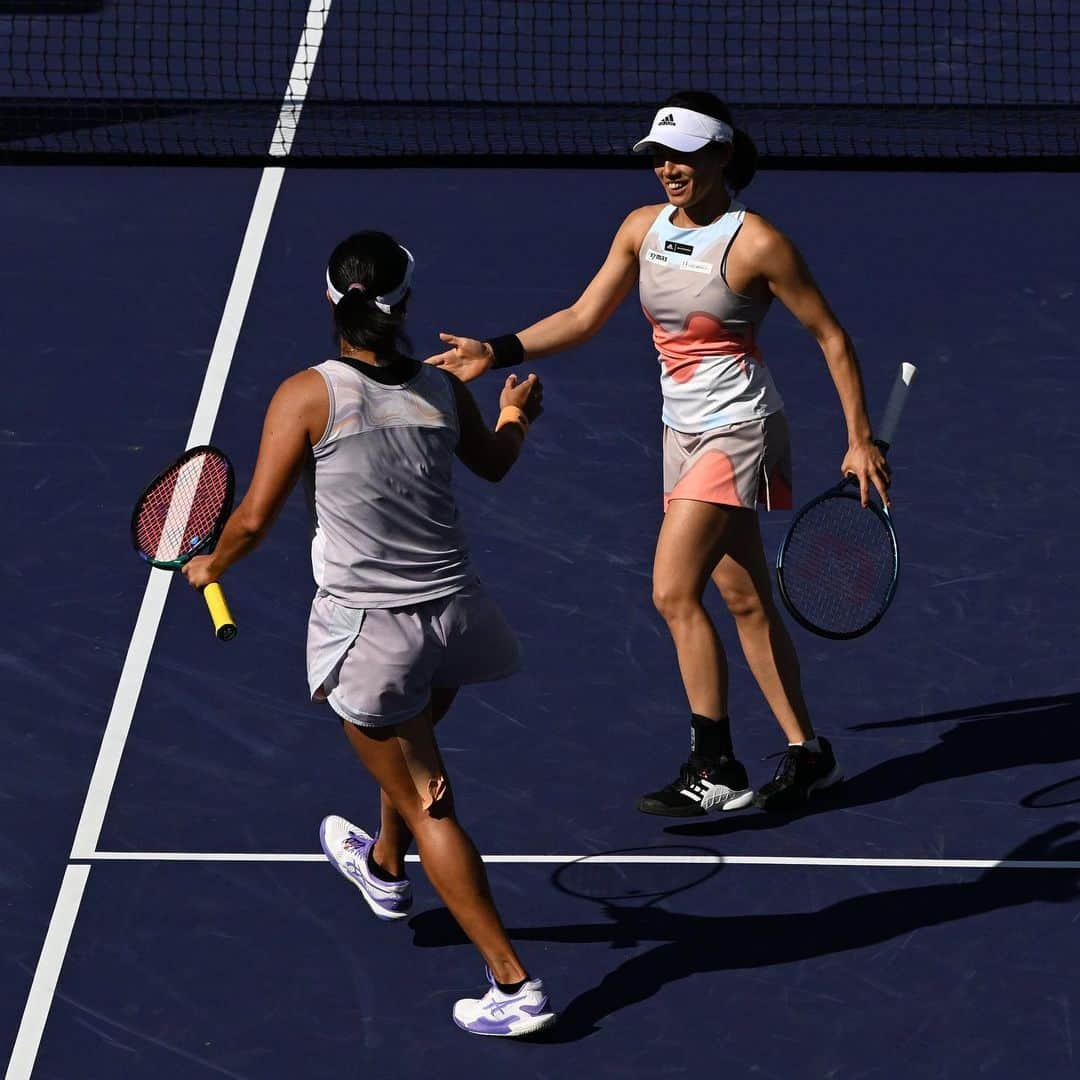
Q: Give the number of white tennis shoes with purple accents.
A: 2